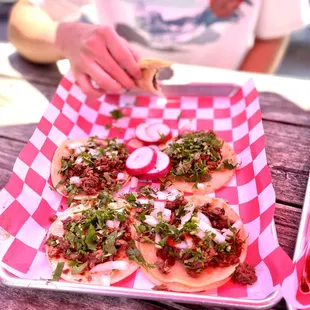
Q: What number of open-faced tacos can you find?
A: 4